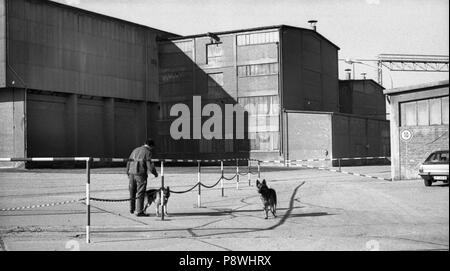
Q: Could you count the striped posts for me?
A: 7